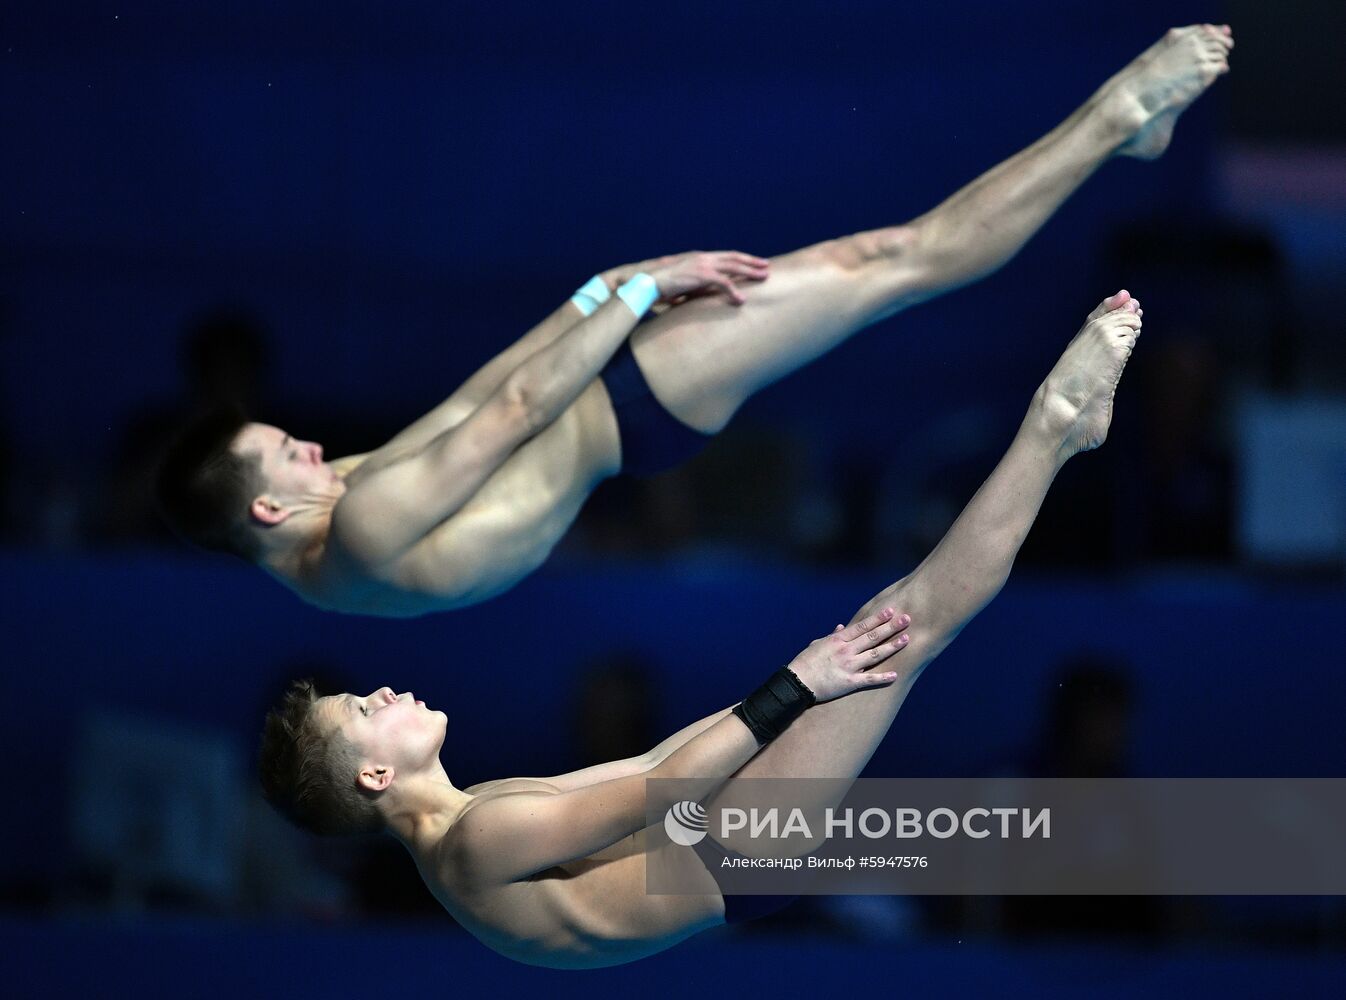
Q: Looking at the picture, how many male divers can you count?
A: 2